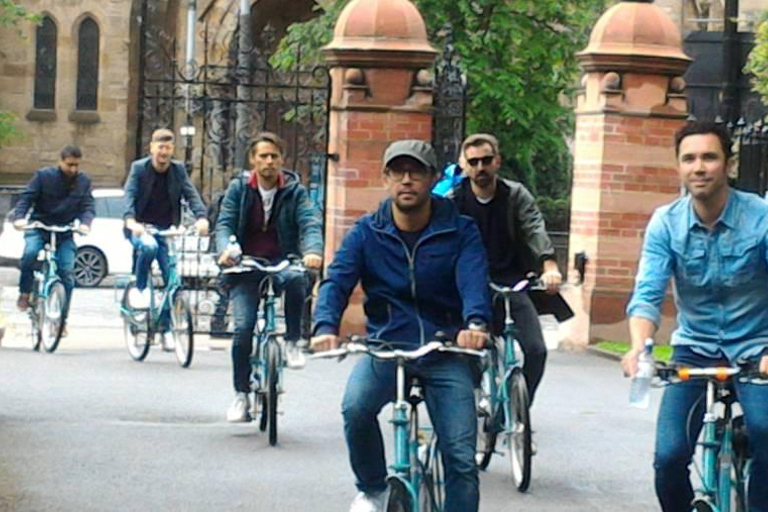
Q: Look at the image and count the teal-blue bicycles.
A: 6